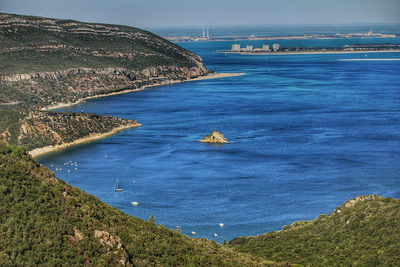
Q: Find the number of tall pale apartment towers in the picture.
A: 4